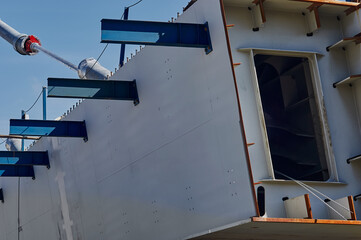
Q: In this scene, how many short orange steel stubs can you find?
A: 4